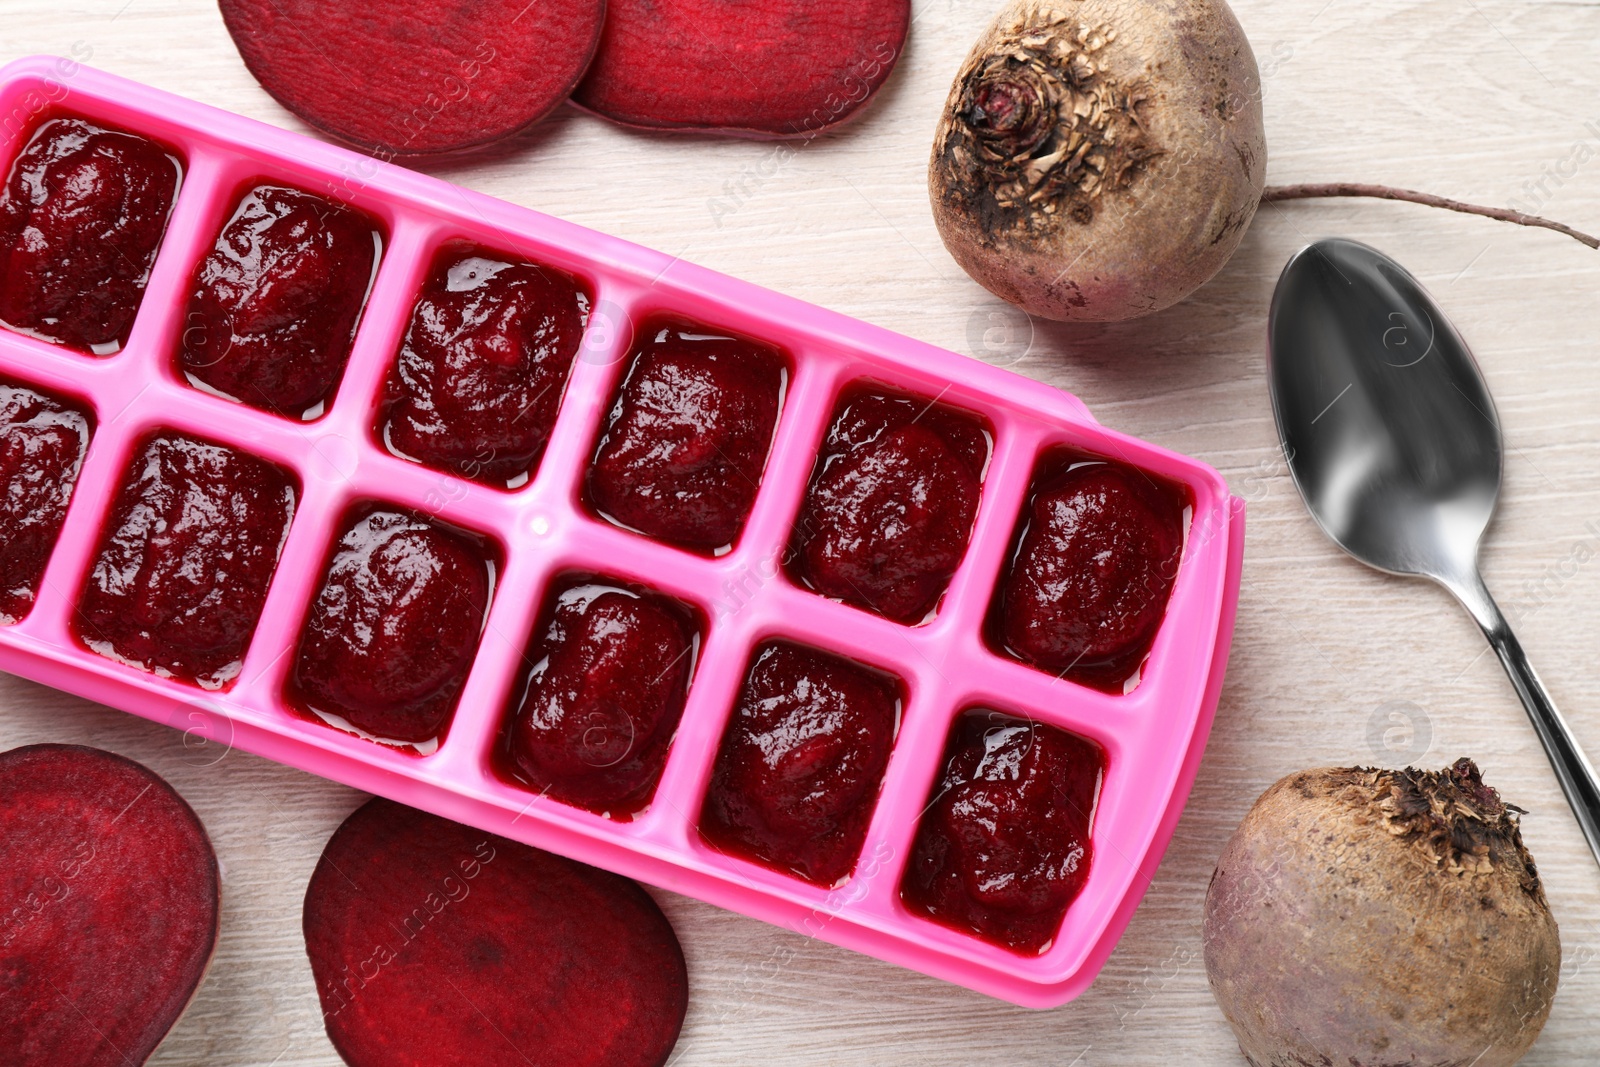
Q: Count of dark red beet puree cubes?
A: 12